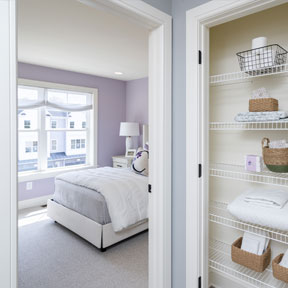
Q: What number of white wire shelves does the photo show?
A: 5